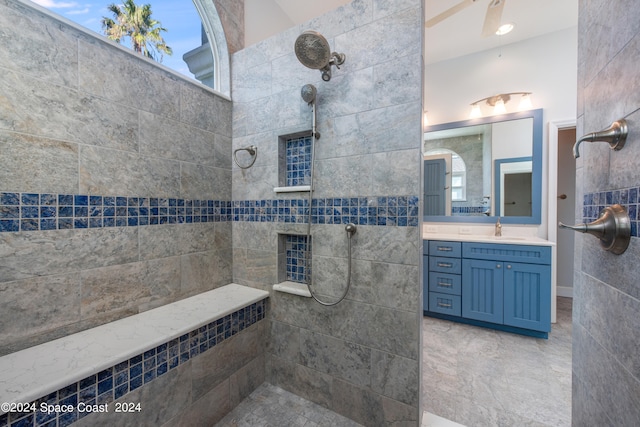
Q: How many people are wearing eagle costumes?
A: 0